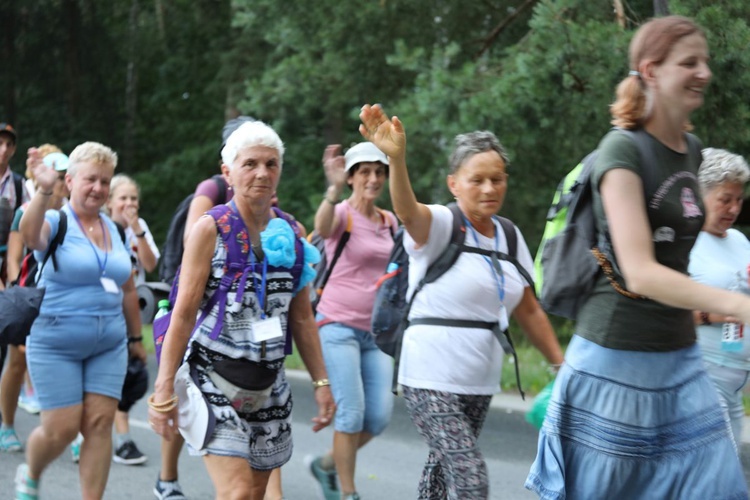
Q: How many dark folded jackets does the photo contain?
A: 1